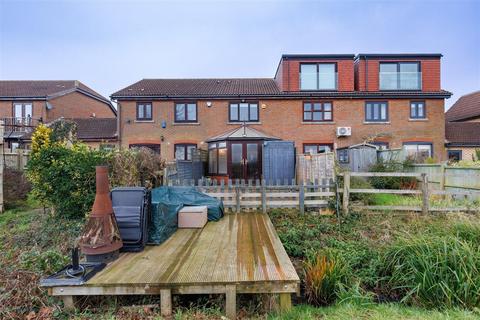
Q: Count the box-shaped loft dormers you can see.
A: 2